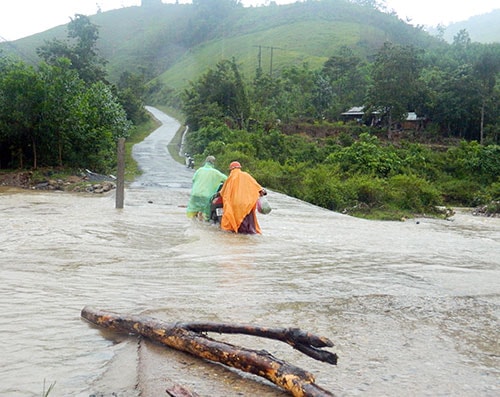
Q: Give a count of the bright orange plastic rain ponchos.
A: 1